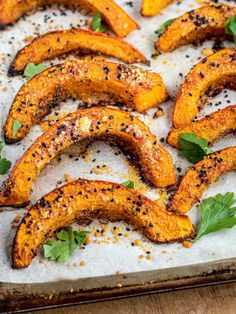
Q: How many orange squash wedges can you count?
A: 10